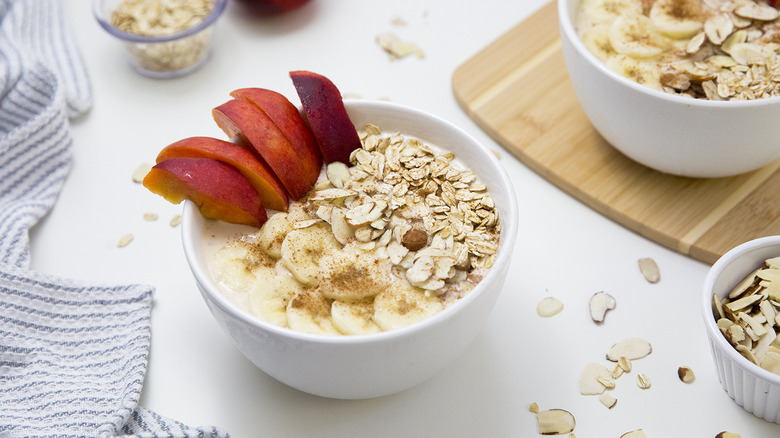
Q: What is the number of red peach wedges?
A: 5